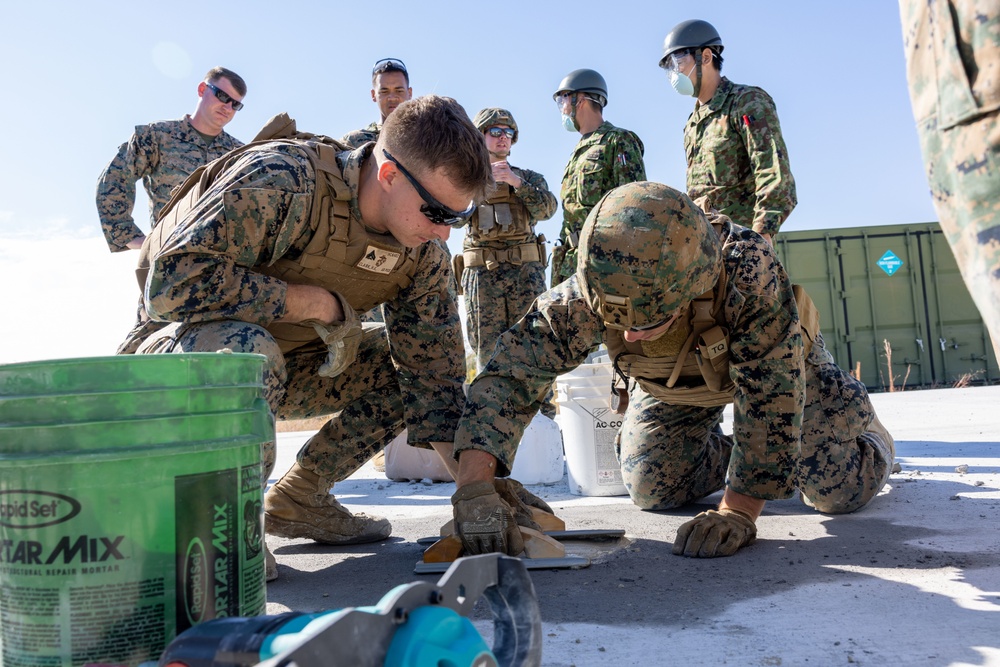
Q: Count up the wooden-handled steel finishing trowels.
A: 2